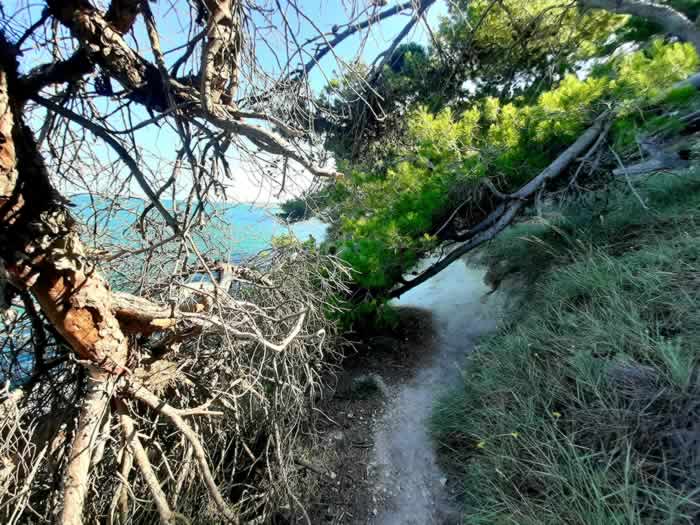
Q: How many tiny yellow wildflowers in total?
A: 3